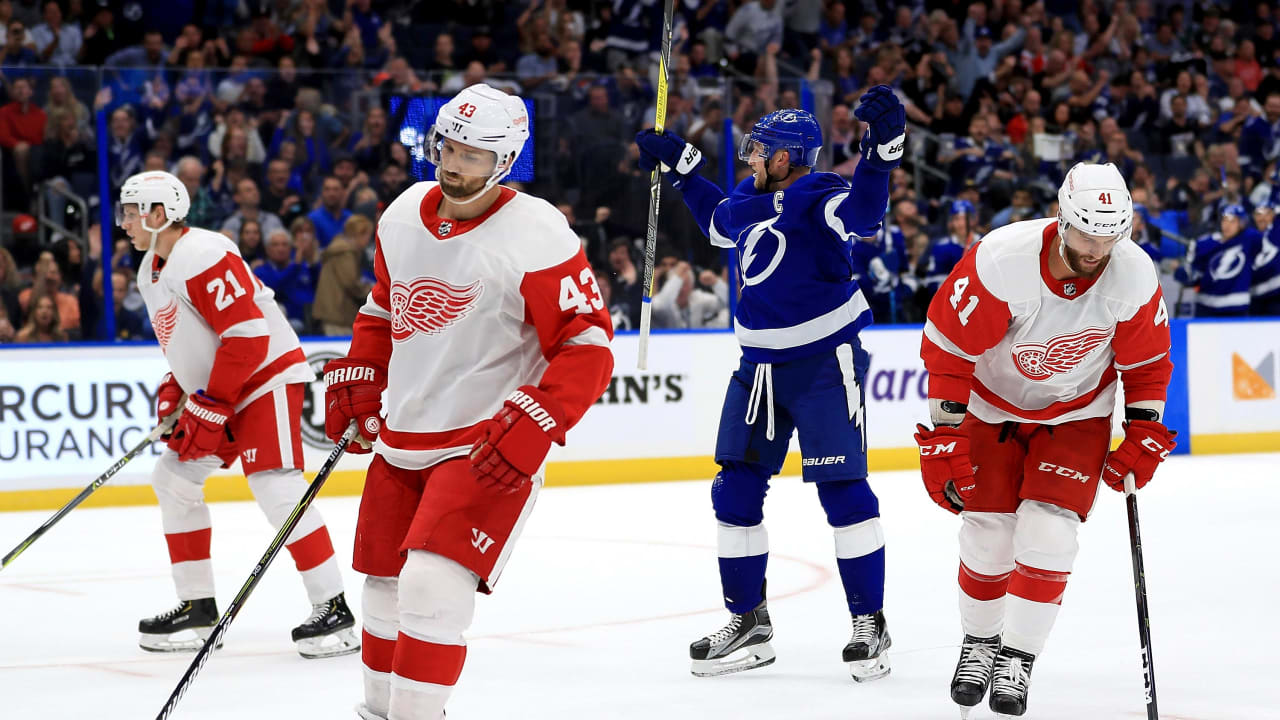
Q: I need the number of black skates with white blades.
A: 6